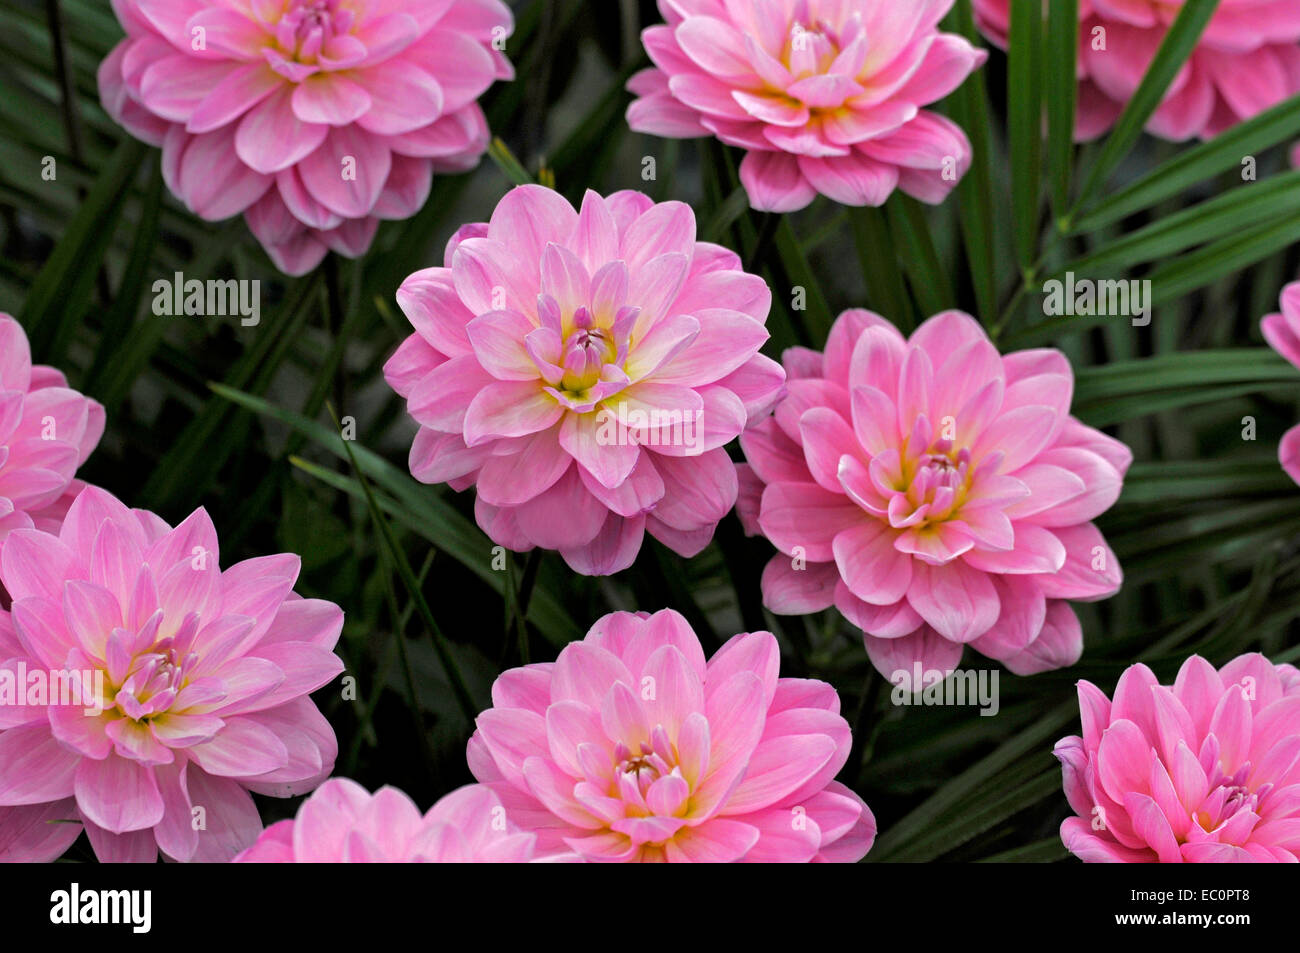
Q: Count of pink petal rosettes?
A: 11